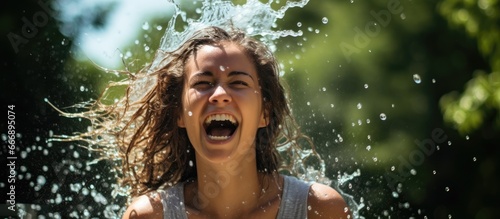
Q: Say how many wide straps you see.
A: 2